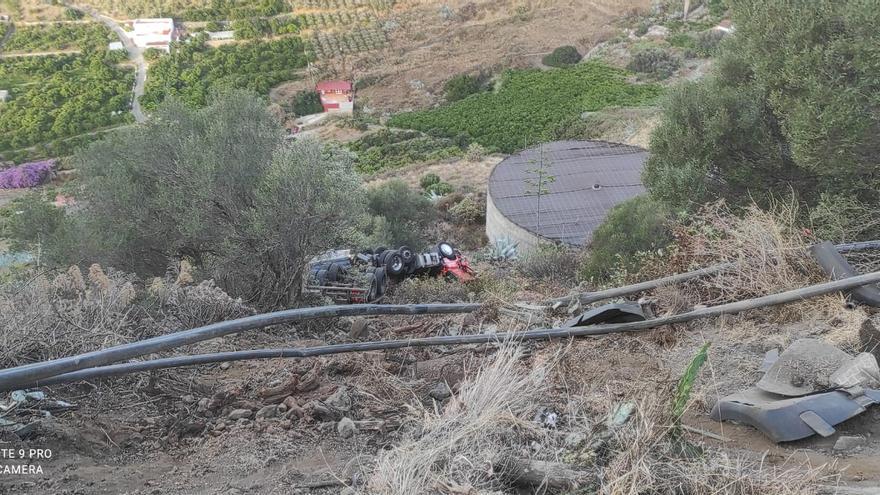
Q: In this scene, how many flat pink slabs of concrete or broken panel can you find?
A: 0